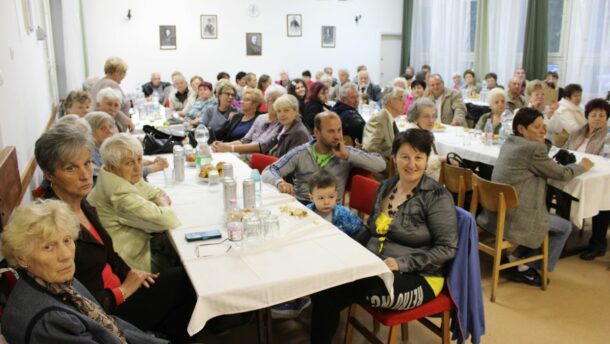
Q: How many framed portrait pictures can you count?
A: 5